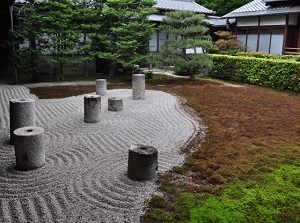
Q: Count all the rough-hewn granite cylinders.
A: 7